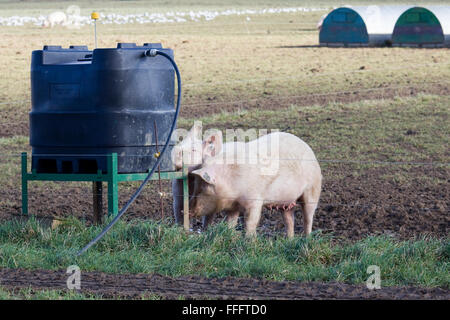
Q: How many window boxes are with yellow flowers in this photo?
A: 0